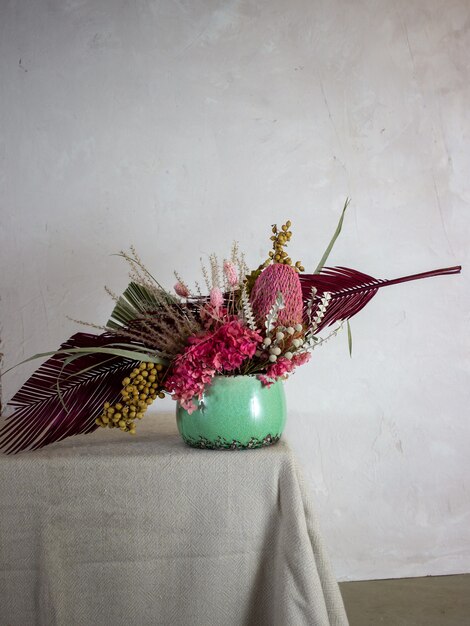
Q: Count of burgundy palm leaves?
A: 2